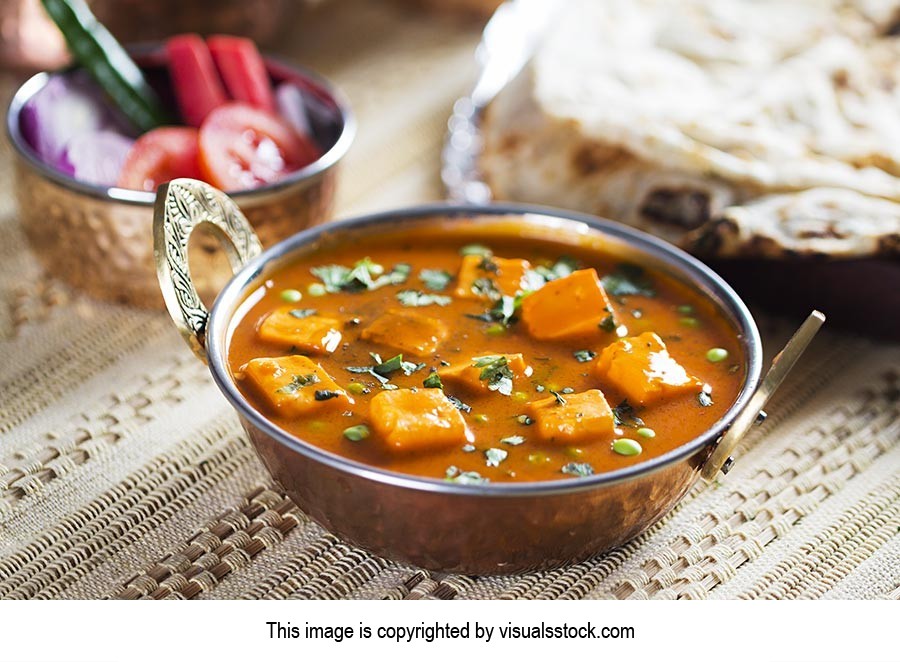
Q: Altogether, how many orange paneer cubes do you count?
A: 9